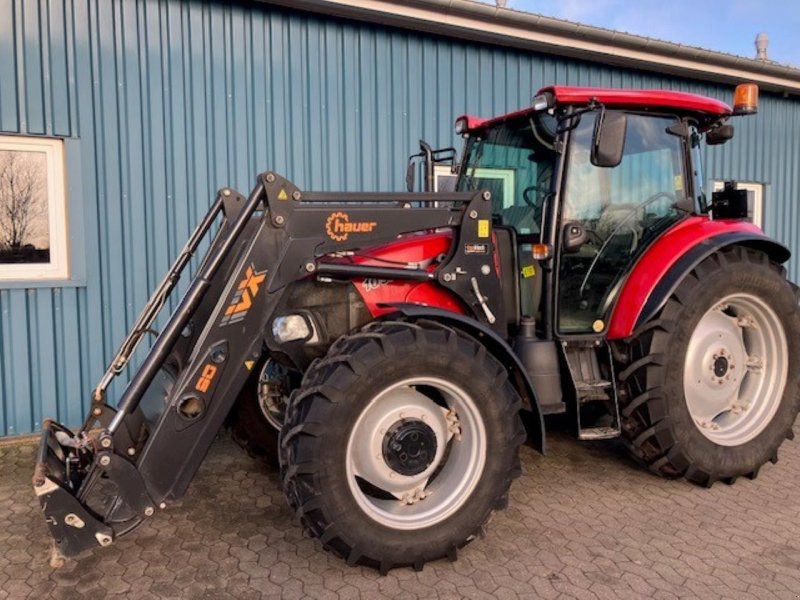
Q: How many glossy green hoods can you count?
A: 0